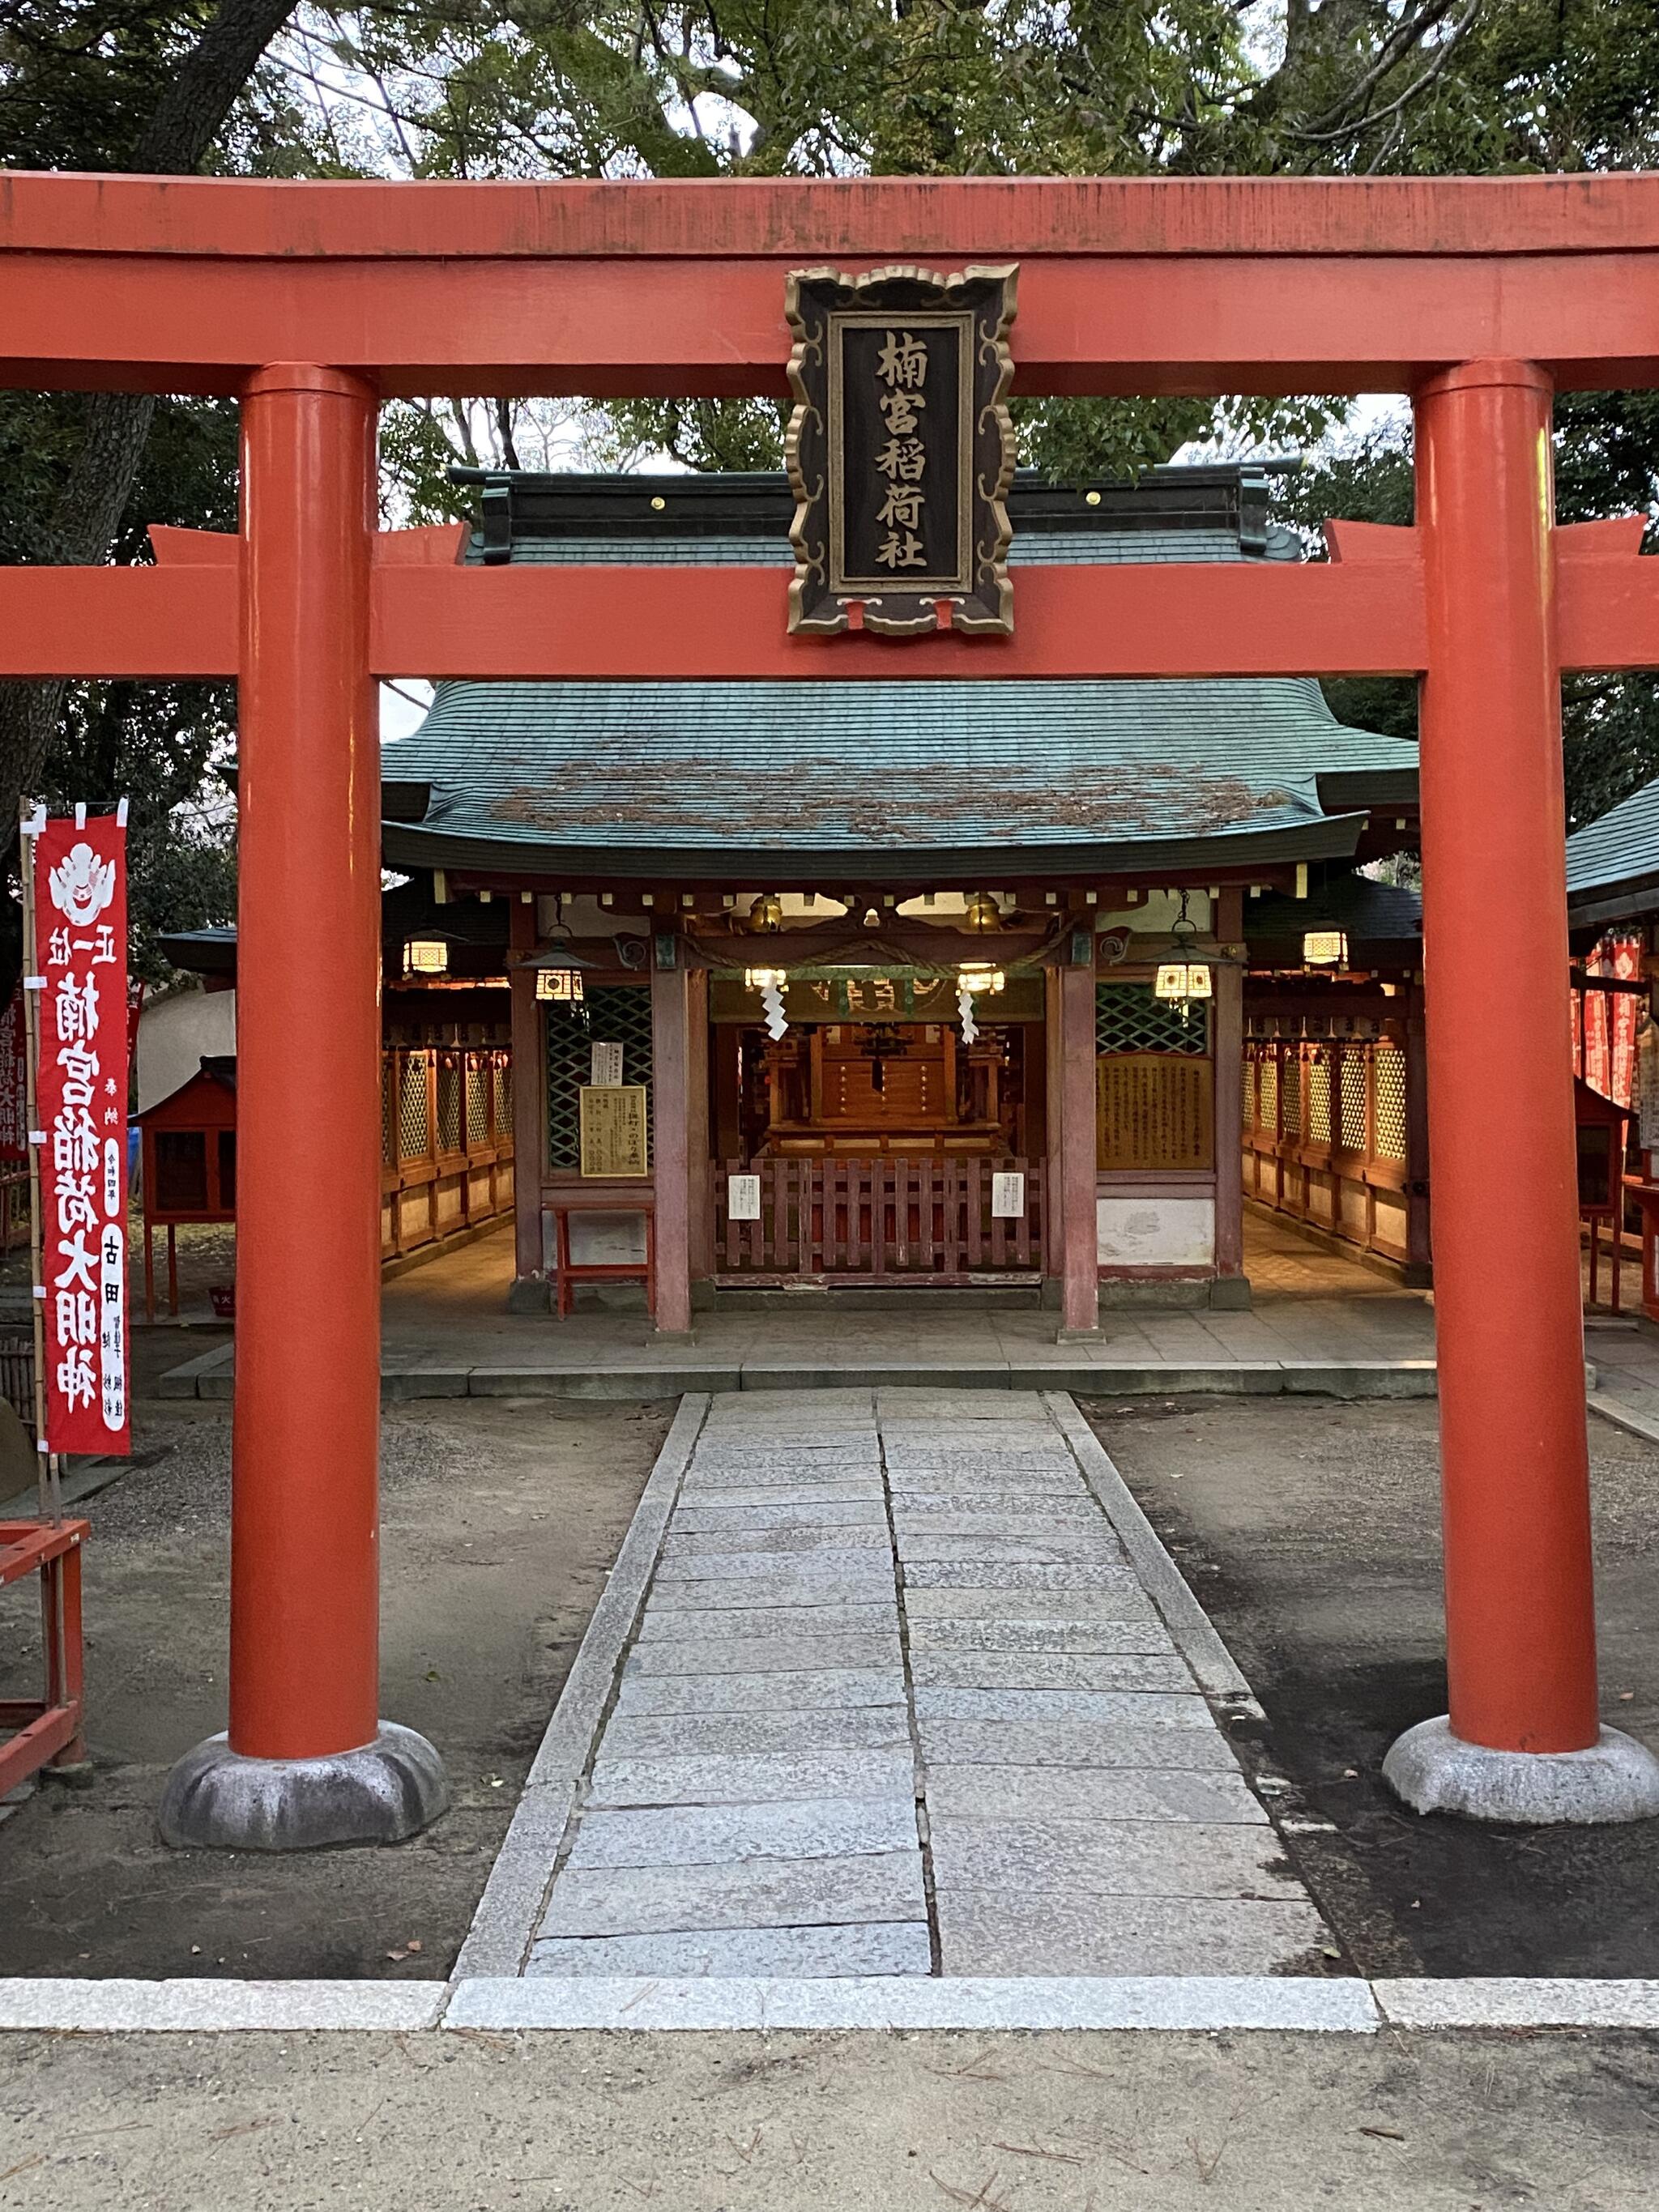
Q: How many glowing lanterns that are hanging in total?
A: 6